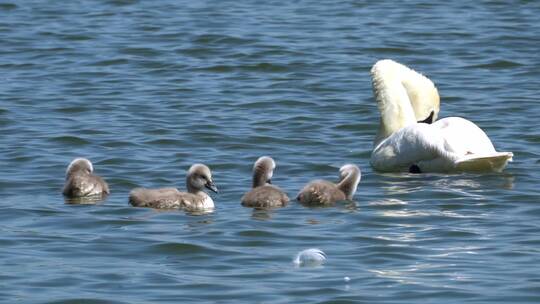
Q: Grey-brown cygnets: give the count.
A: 4